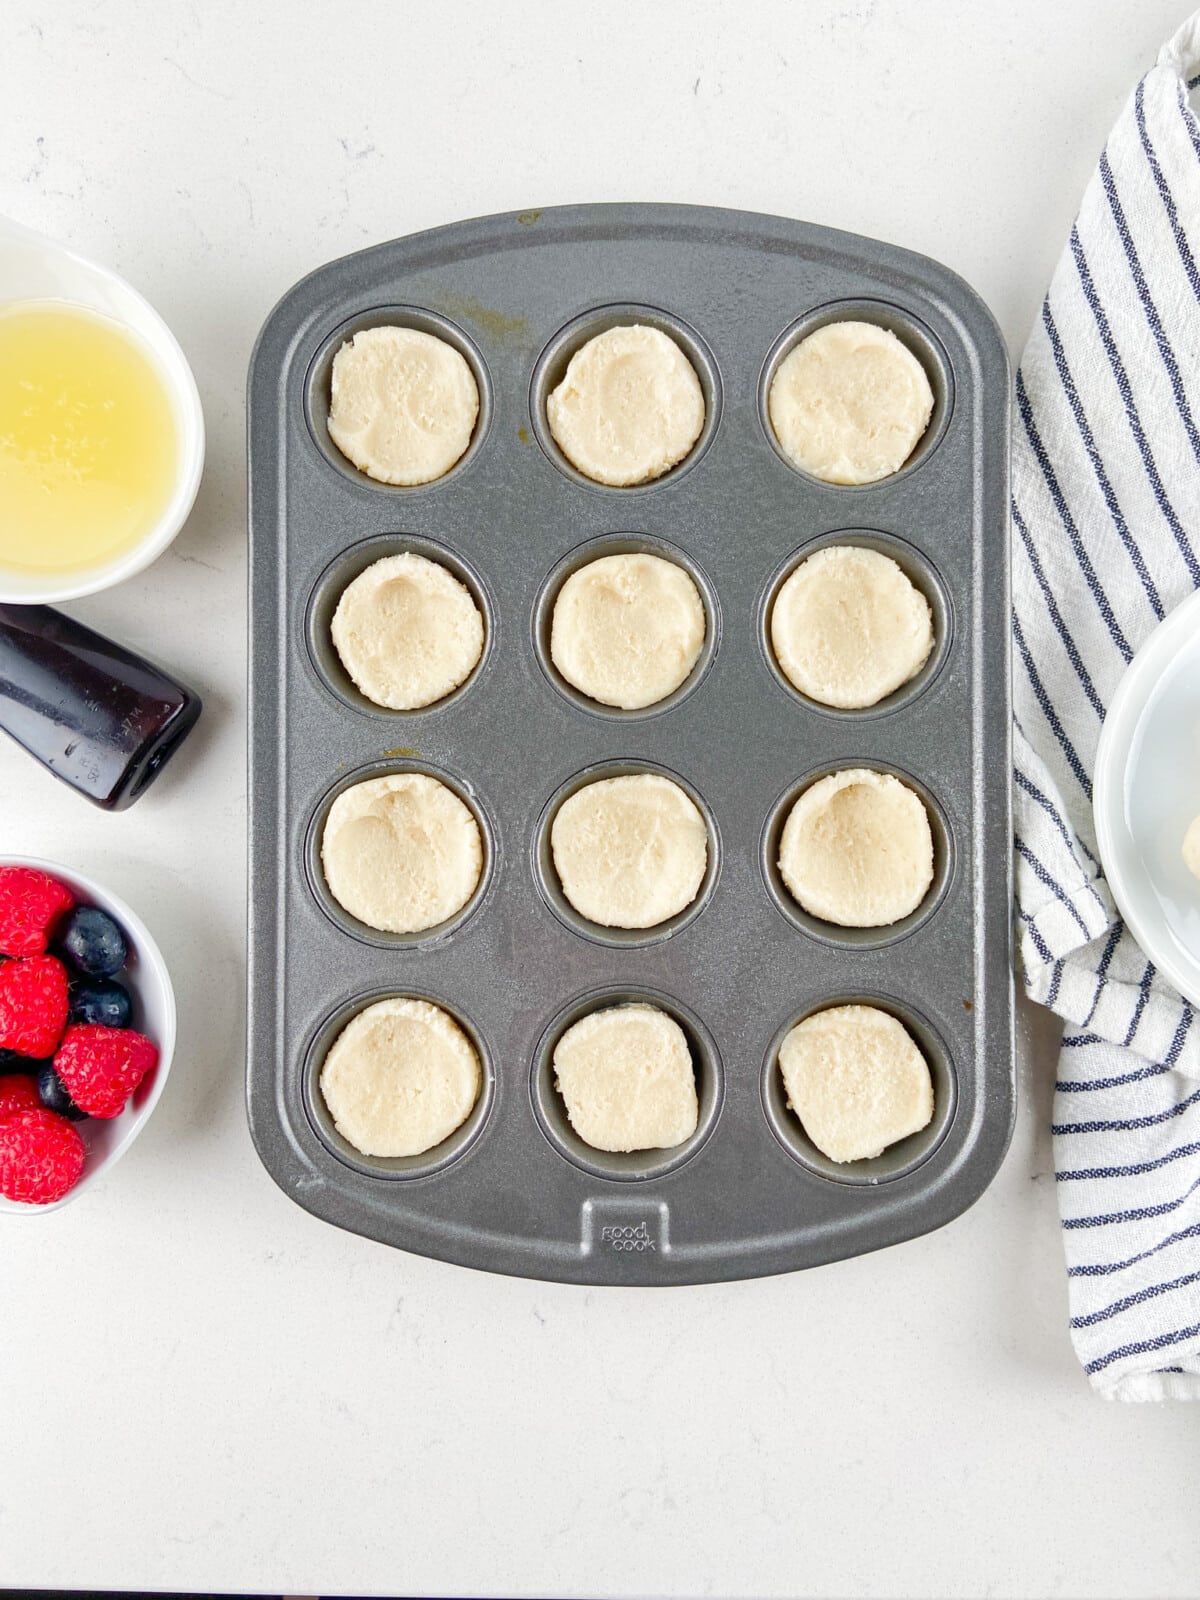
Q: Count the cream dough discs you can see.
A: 12